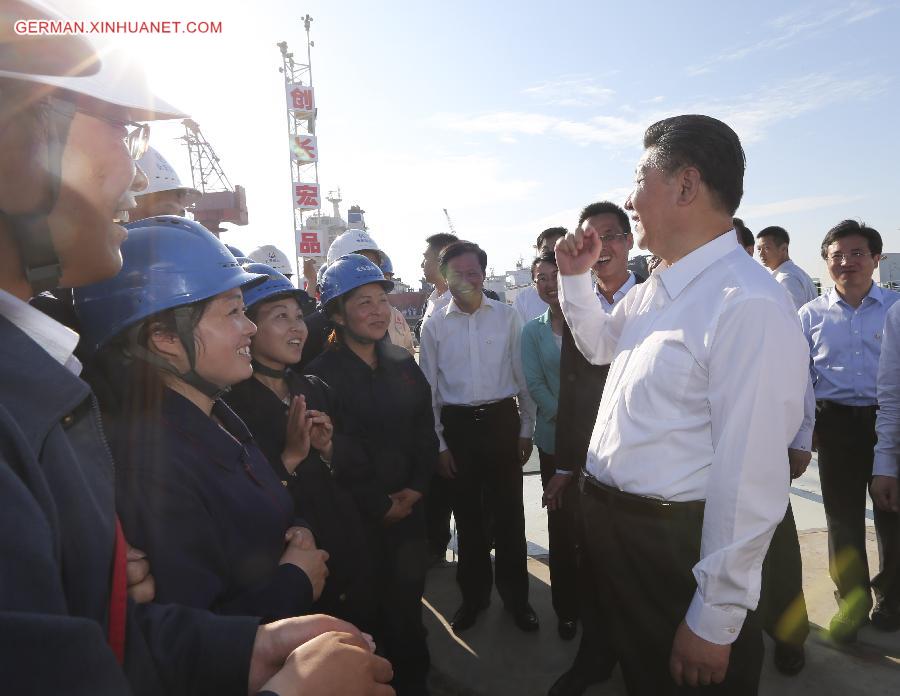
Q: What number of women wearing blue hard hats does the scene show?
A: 3